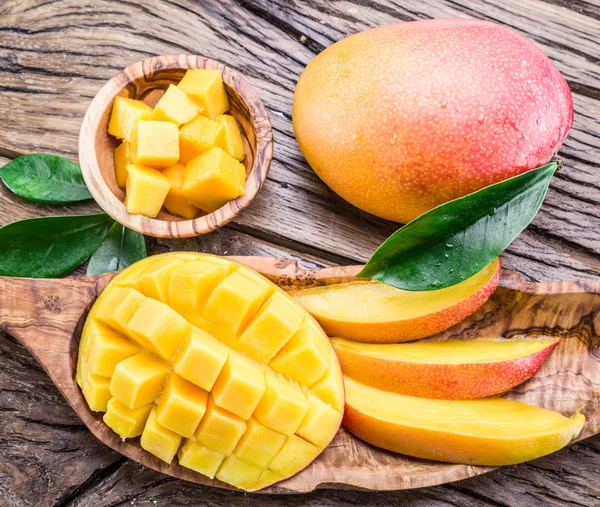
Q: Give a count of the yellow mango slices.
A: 3